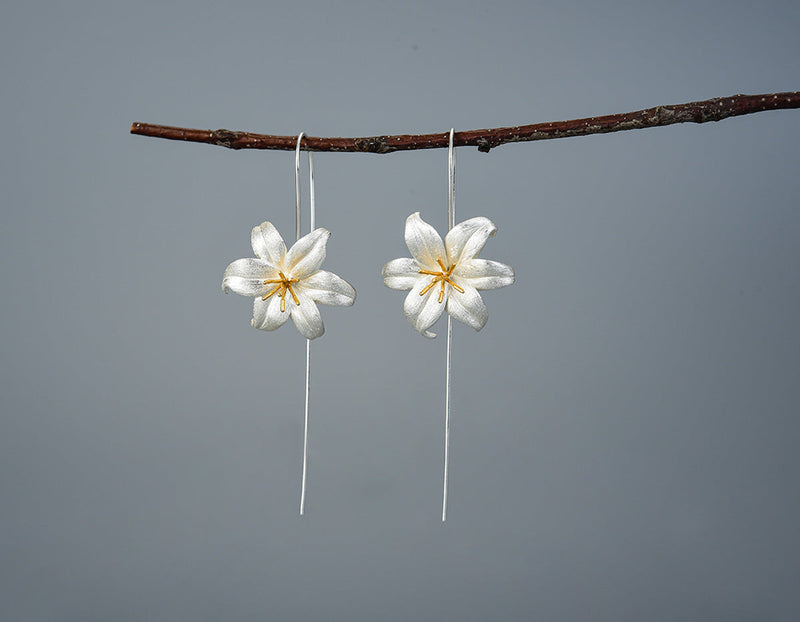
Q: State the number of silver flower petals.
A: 12